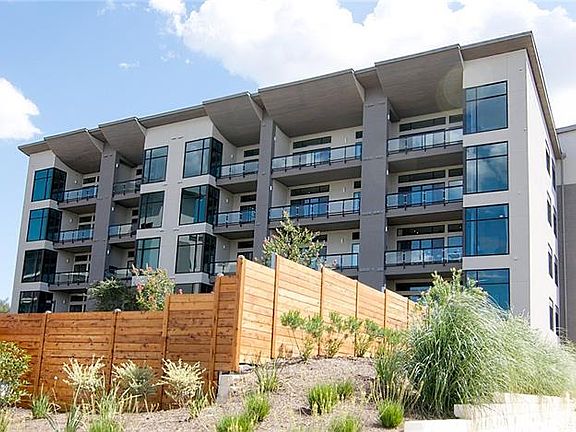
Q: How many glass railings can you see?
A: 15